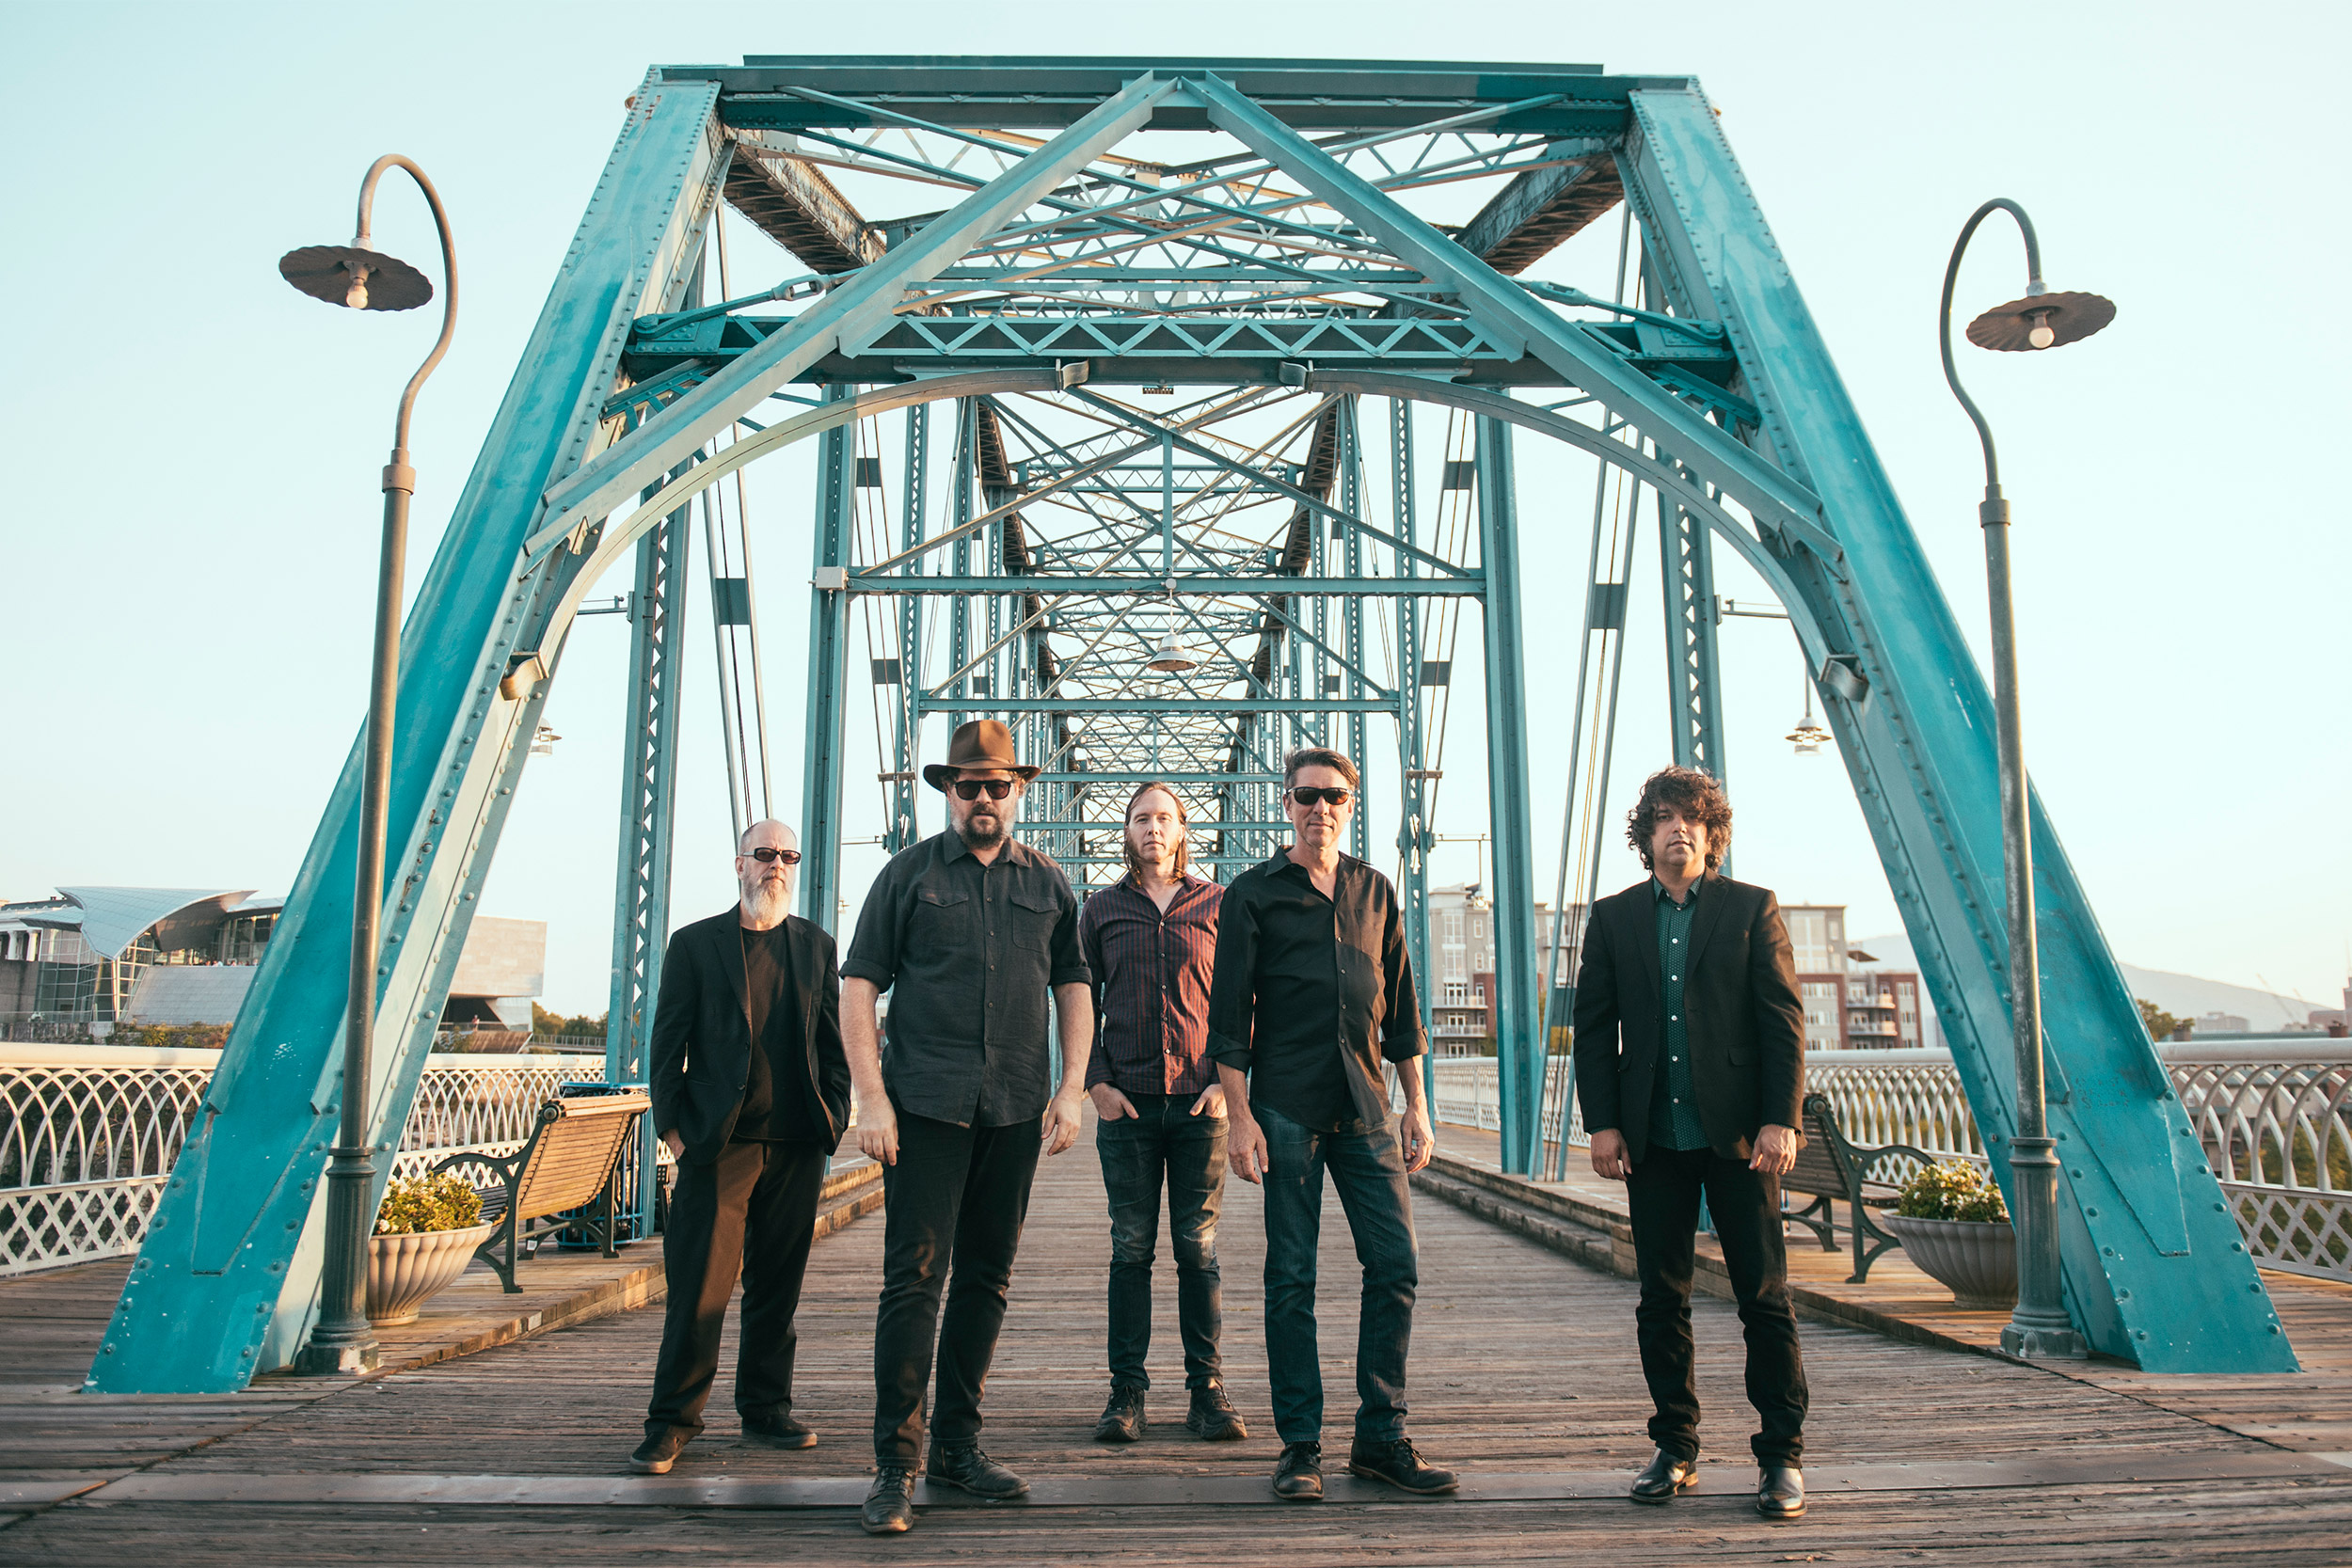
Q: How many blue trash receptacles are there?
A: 1